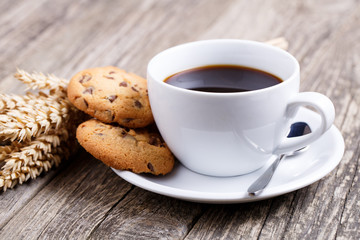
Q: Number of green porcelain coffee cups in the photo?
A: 0